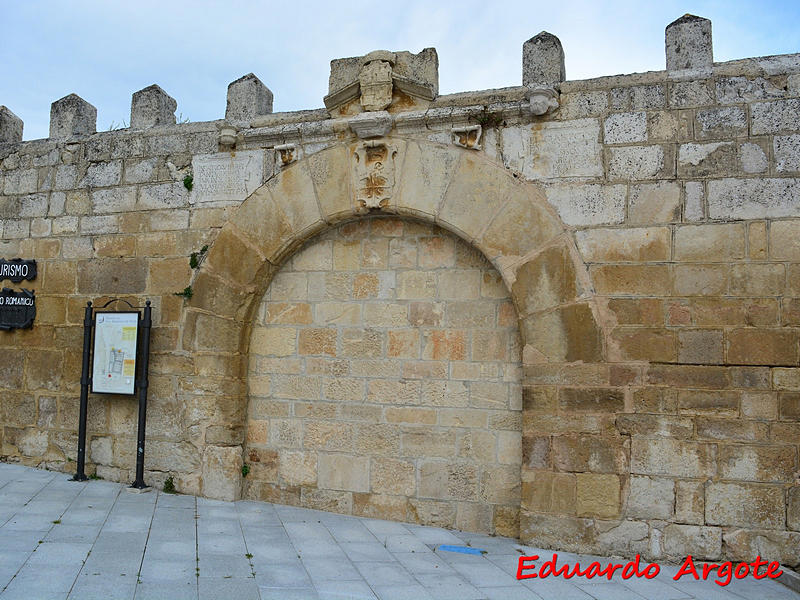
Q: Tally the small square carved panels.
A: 2